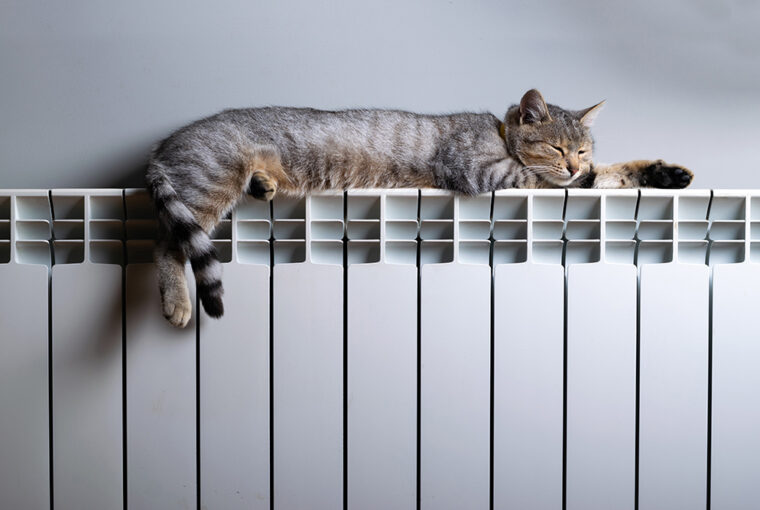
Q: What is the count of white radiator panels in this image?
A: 11